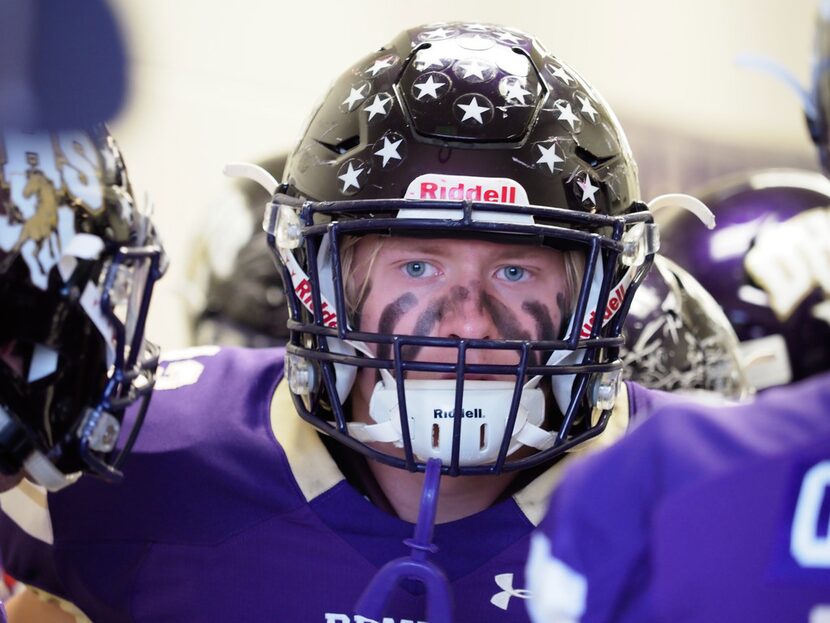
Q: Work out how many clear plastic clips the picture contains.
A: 6